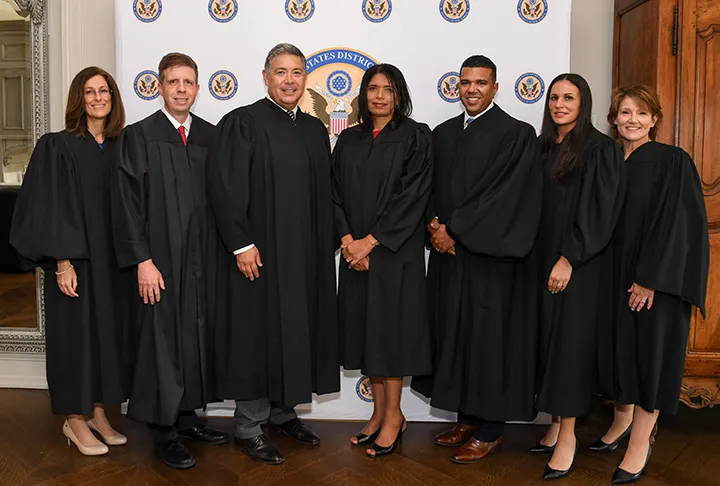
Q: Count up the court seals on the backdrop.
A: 12